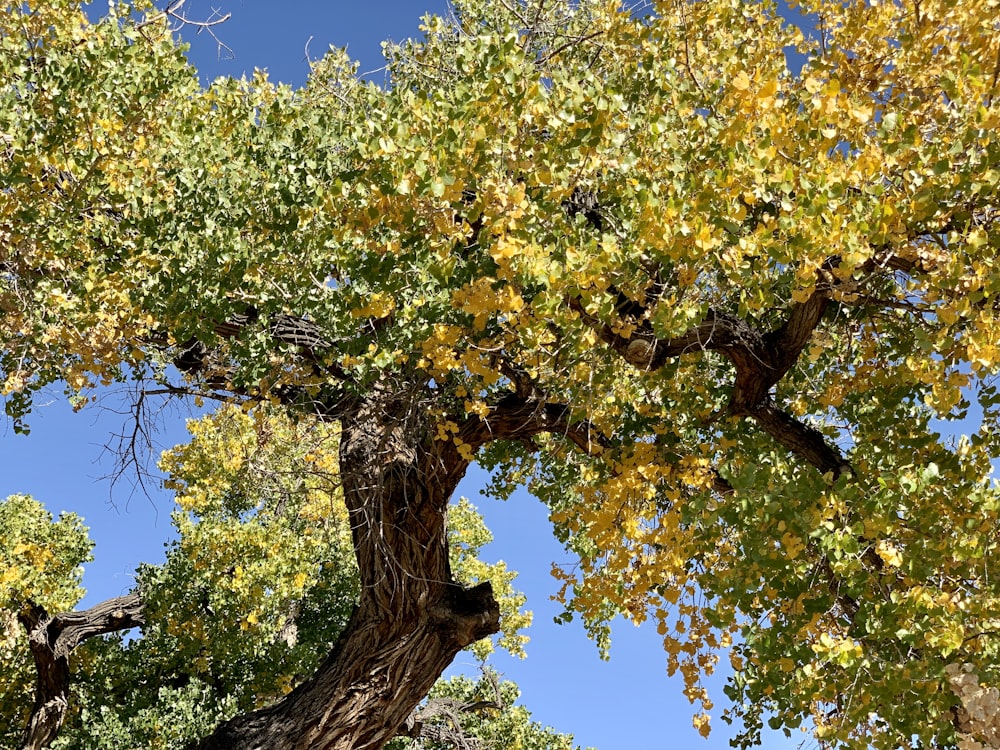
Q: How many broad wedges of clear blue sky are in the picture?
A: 3